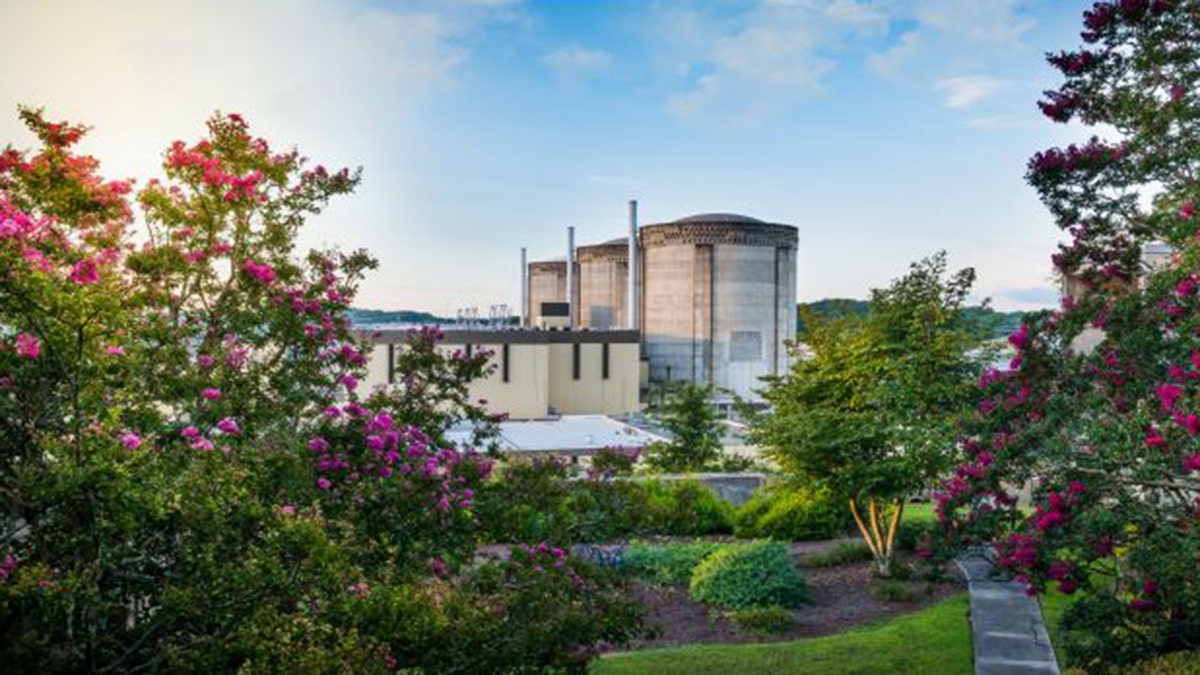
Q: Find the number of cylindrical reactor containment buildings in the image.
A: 3